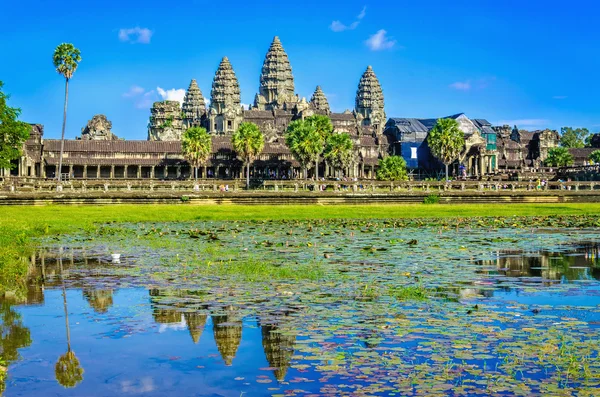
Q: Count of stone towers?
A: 5